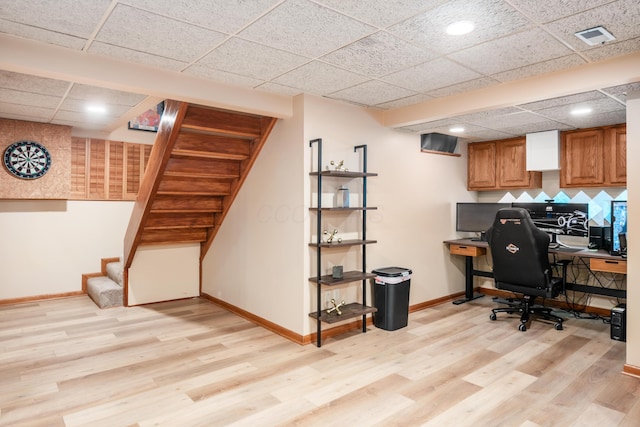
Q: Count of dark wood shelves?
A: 5